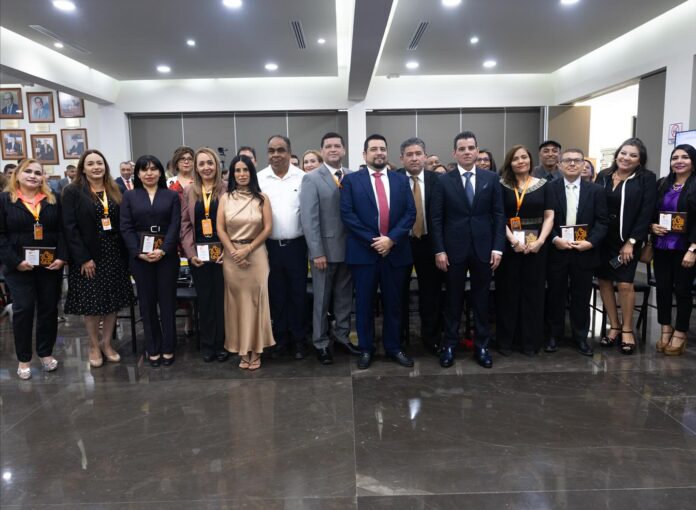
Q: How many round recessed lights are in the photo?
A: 12